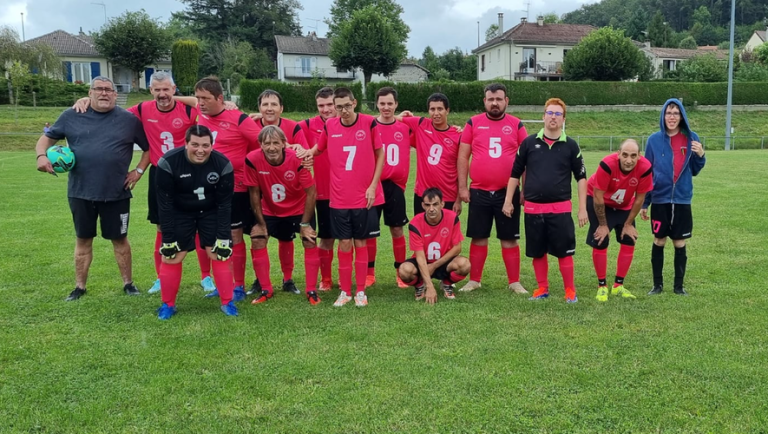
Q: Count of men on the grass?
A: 15